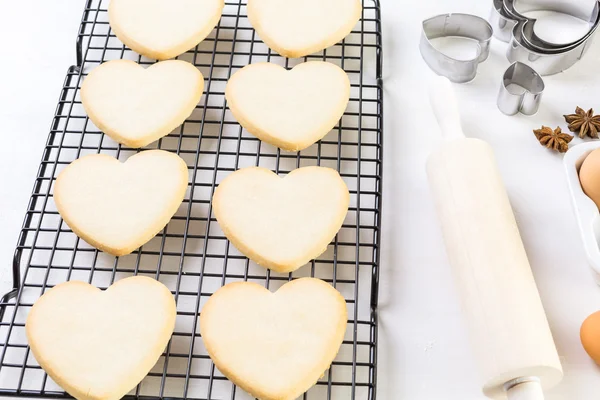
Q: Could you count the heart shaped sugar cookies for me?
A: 8